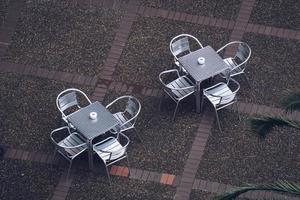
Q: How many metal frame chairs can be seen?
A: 8